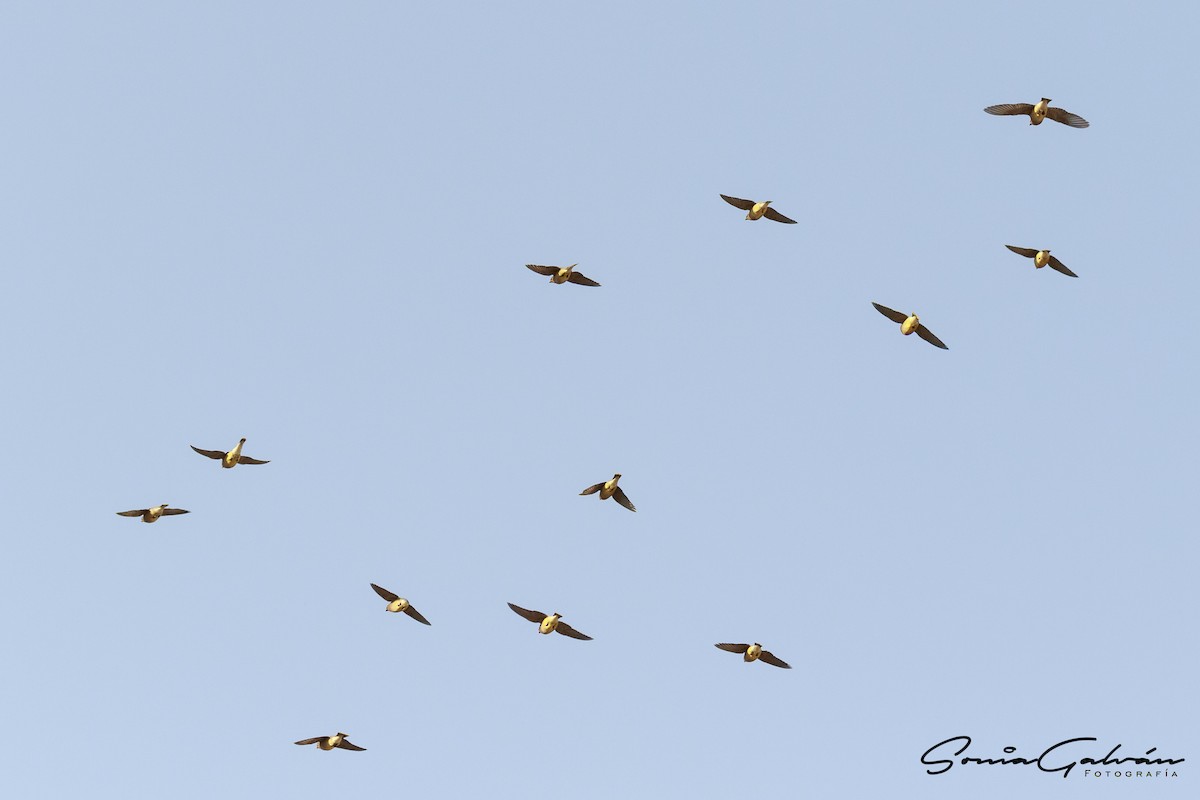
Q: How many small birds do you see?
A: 12